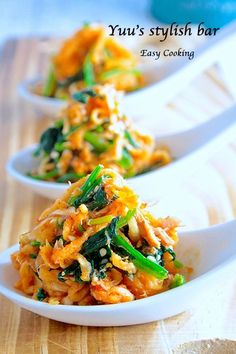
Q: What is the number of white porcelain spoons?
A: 3